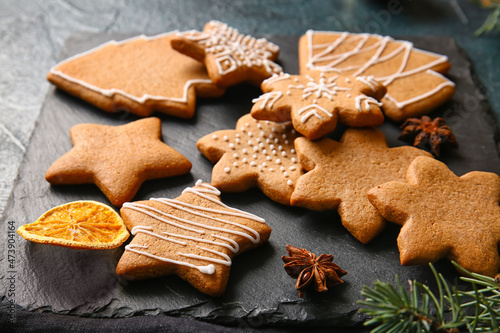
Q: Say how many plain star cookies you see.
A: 3